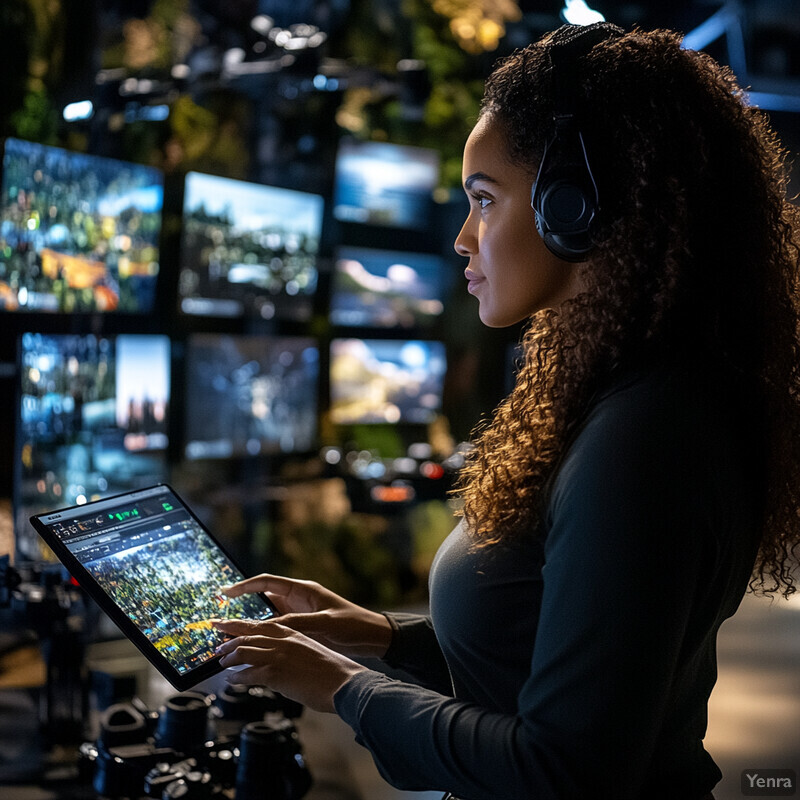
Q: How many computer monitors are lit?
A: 7